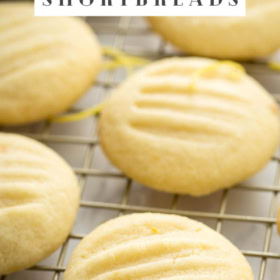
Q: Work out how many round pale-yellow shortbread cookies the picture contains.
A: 5